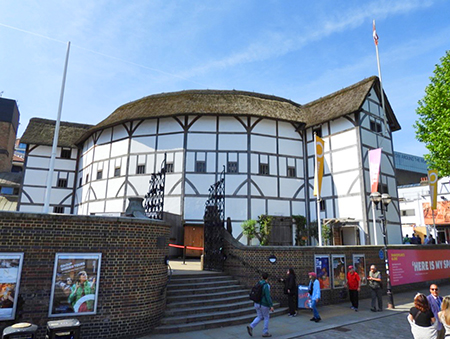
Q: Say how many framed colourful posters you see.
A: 5